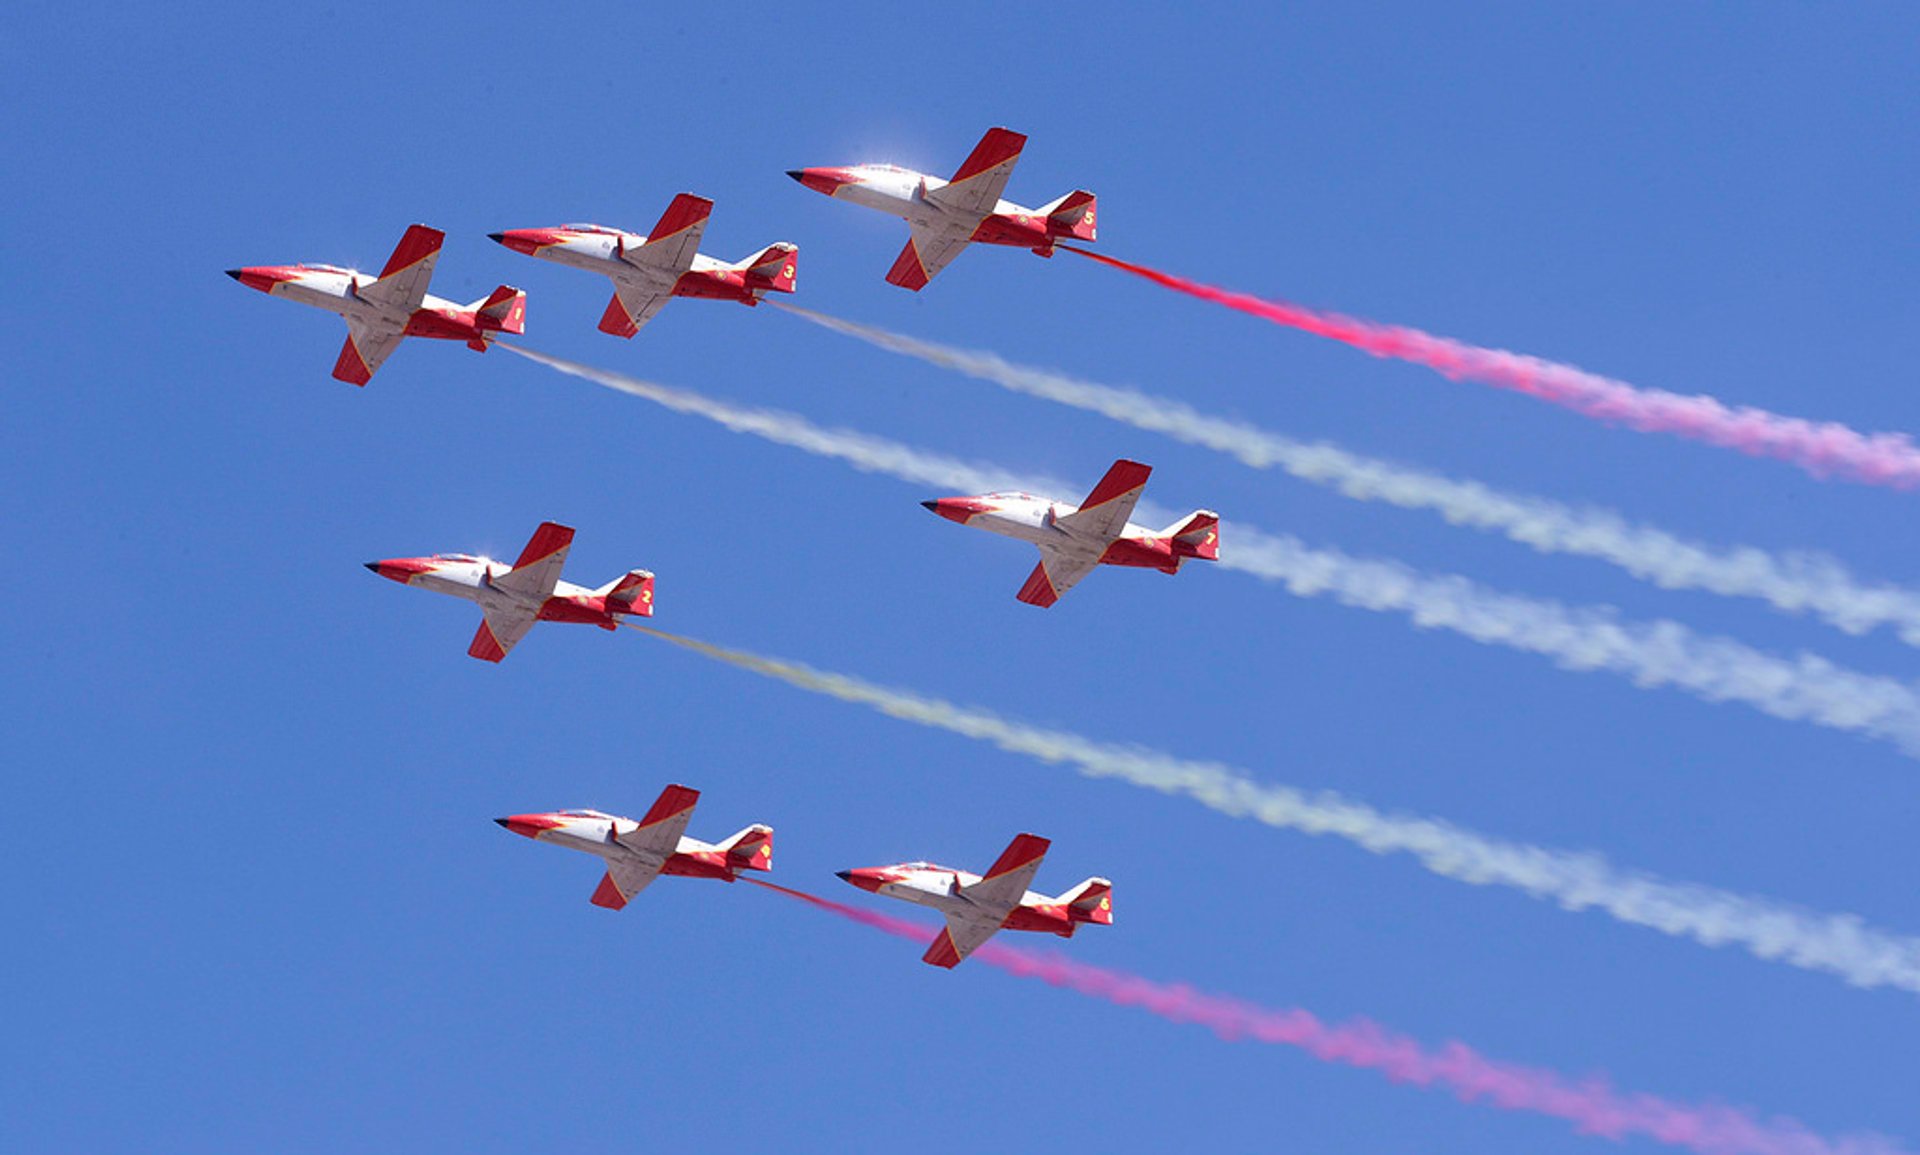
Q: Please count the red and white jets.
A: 7